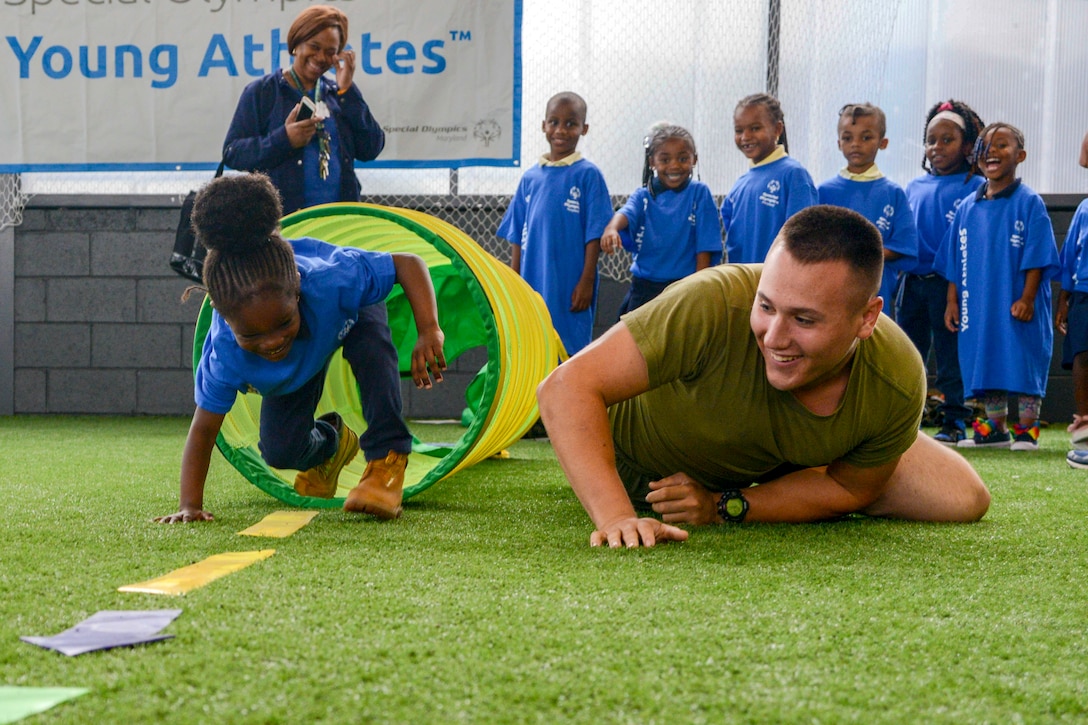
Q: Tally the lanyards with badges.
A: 1